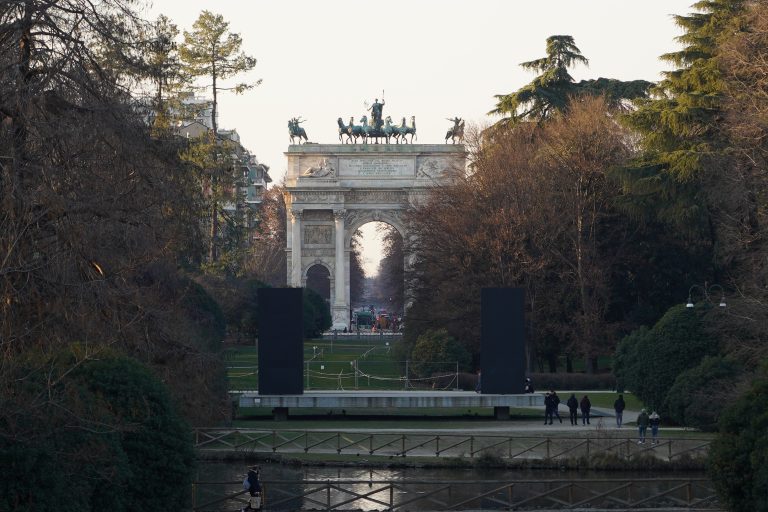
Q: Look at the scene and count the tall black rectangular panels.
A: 2